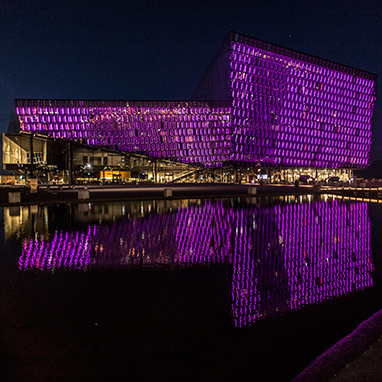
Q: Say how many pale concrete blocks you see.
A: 4